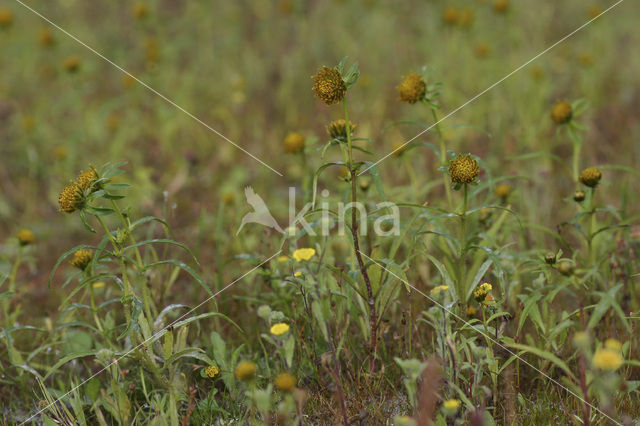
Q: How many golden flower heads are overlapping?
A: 2